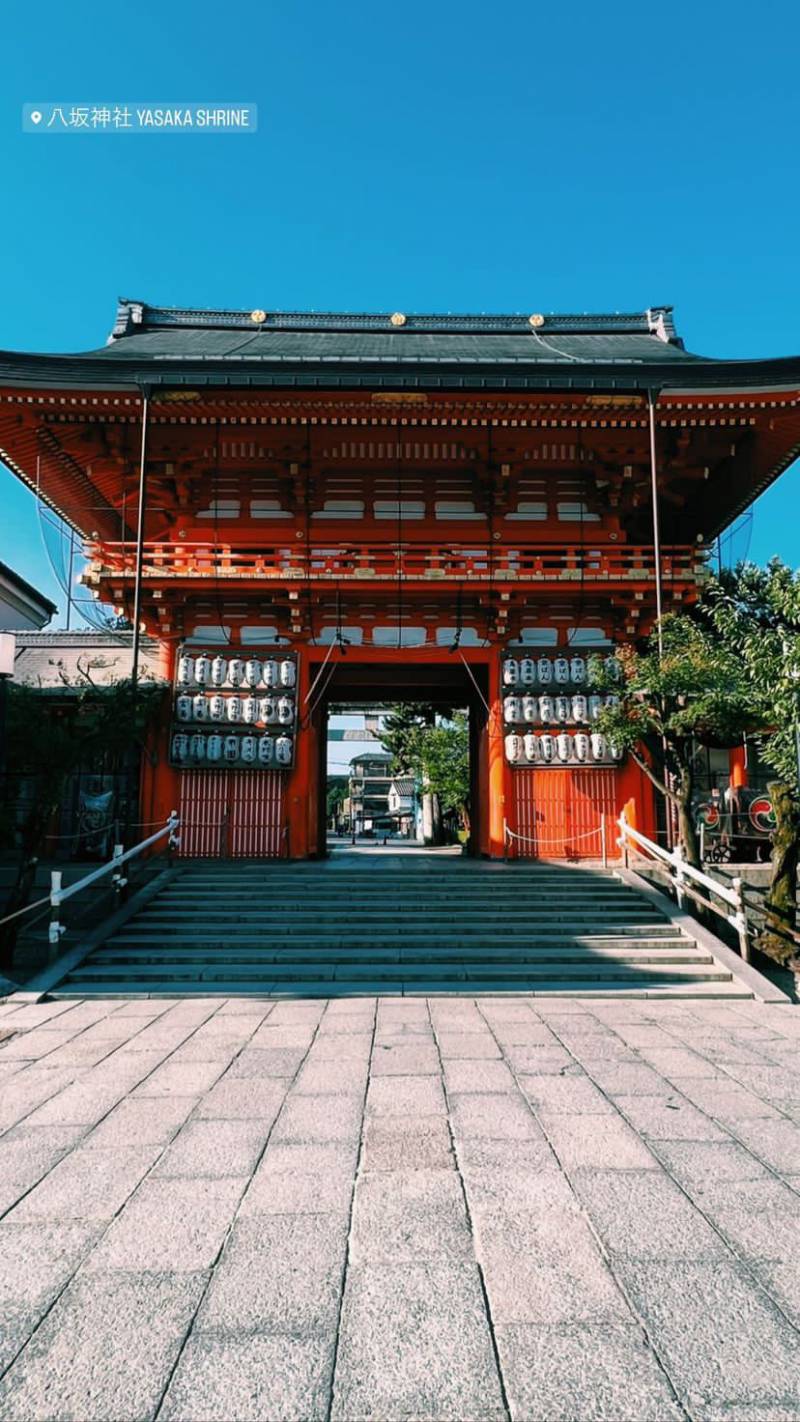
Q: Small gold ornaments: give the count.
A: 3